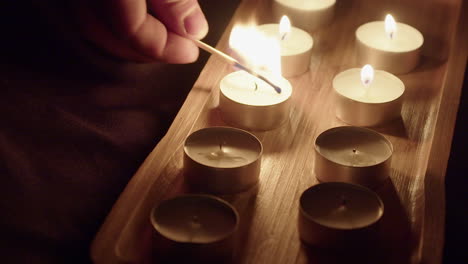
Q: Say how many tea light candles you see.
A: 9